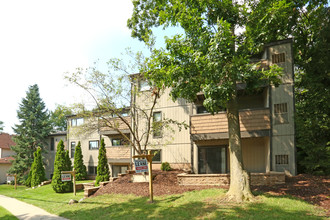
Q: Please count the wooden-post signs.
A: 3